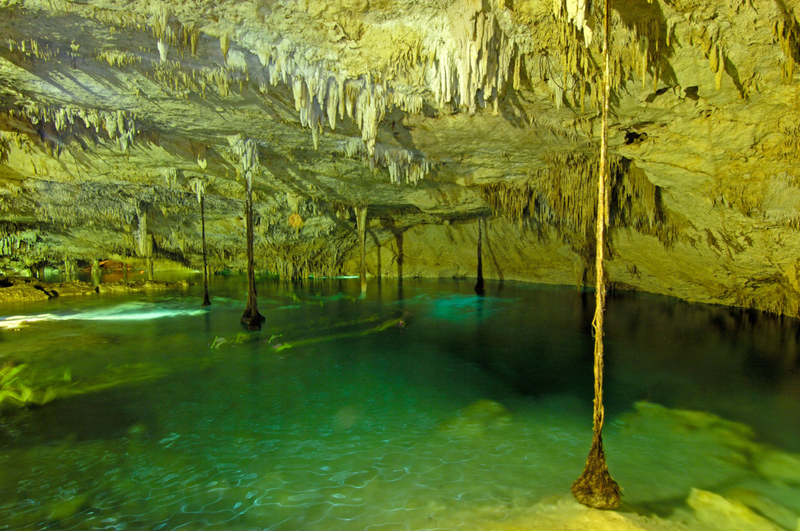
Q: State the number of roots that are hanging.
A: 5